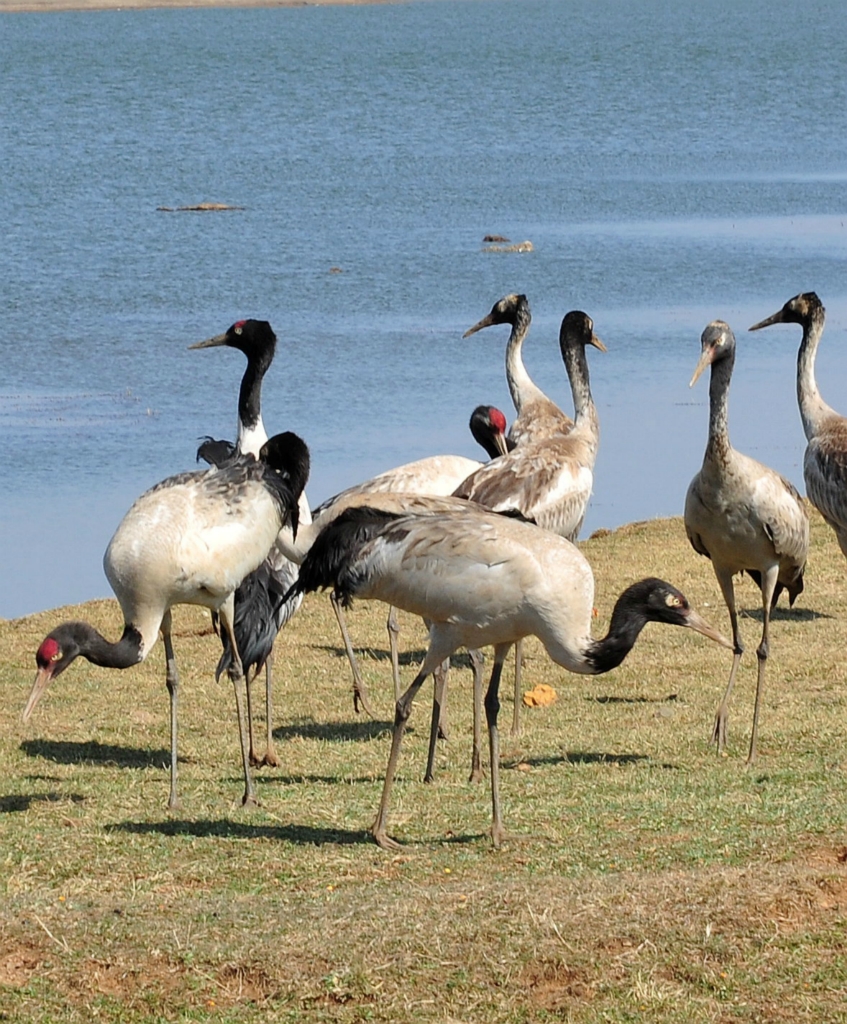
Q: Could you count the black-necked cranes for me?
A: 9